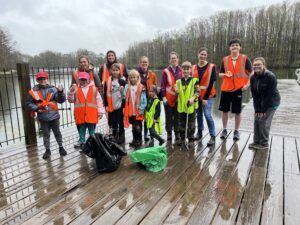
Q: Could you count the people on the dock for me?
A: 13